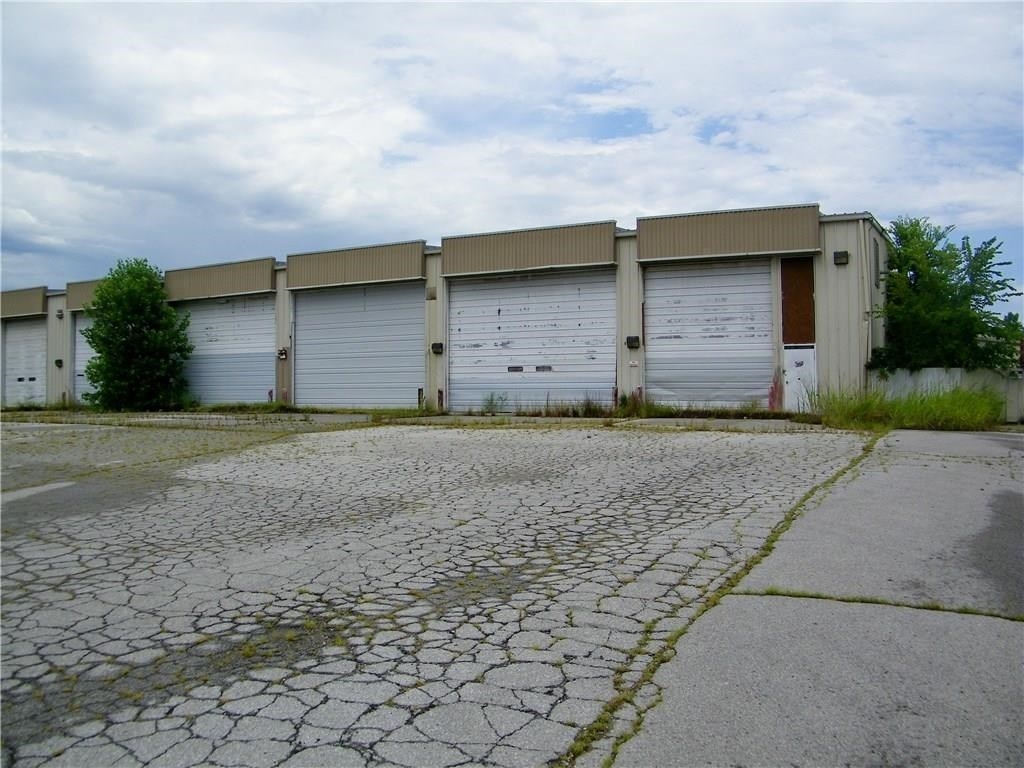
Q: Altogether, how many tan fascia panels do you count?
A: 6